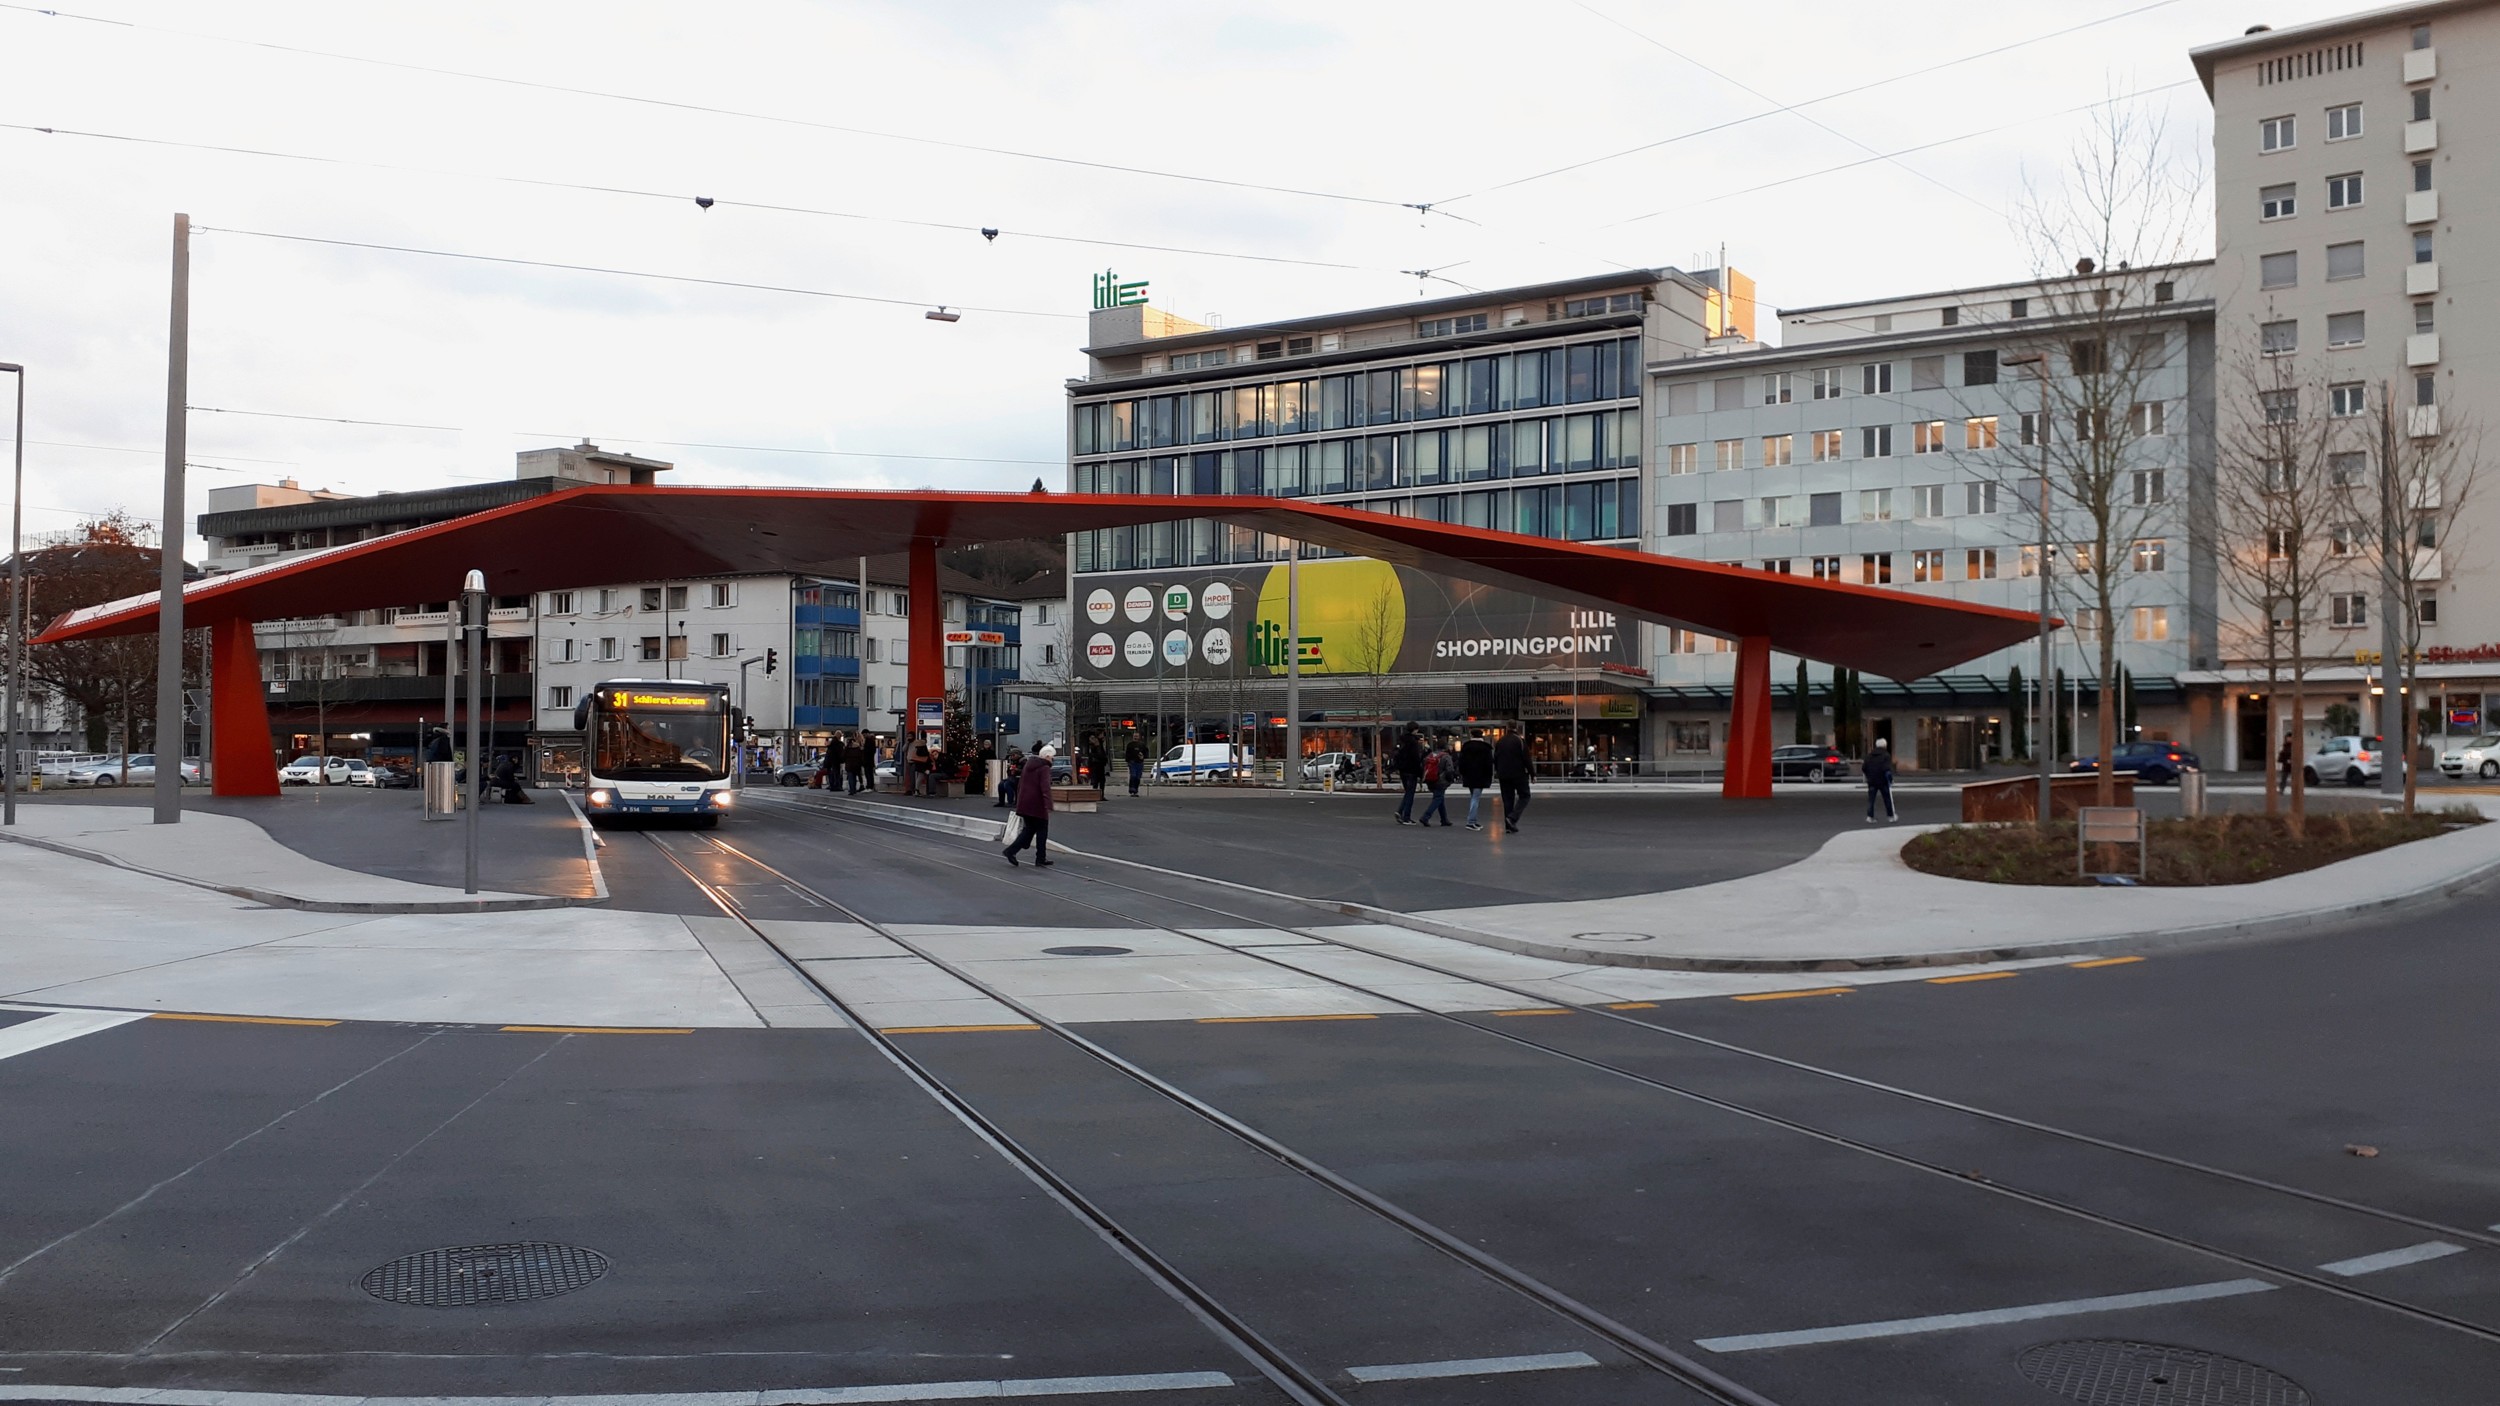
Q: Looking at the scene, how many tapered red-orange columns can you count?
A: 3